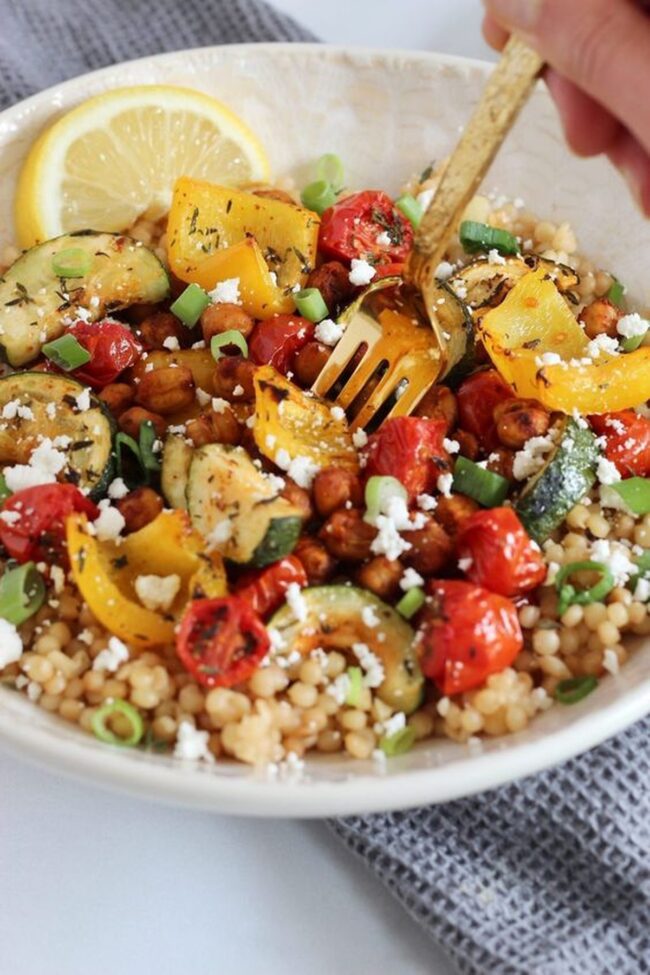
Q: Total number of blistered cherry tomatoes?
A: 11